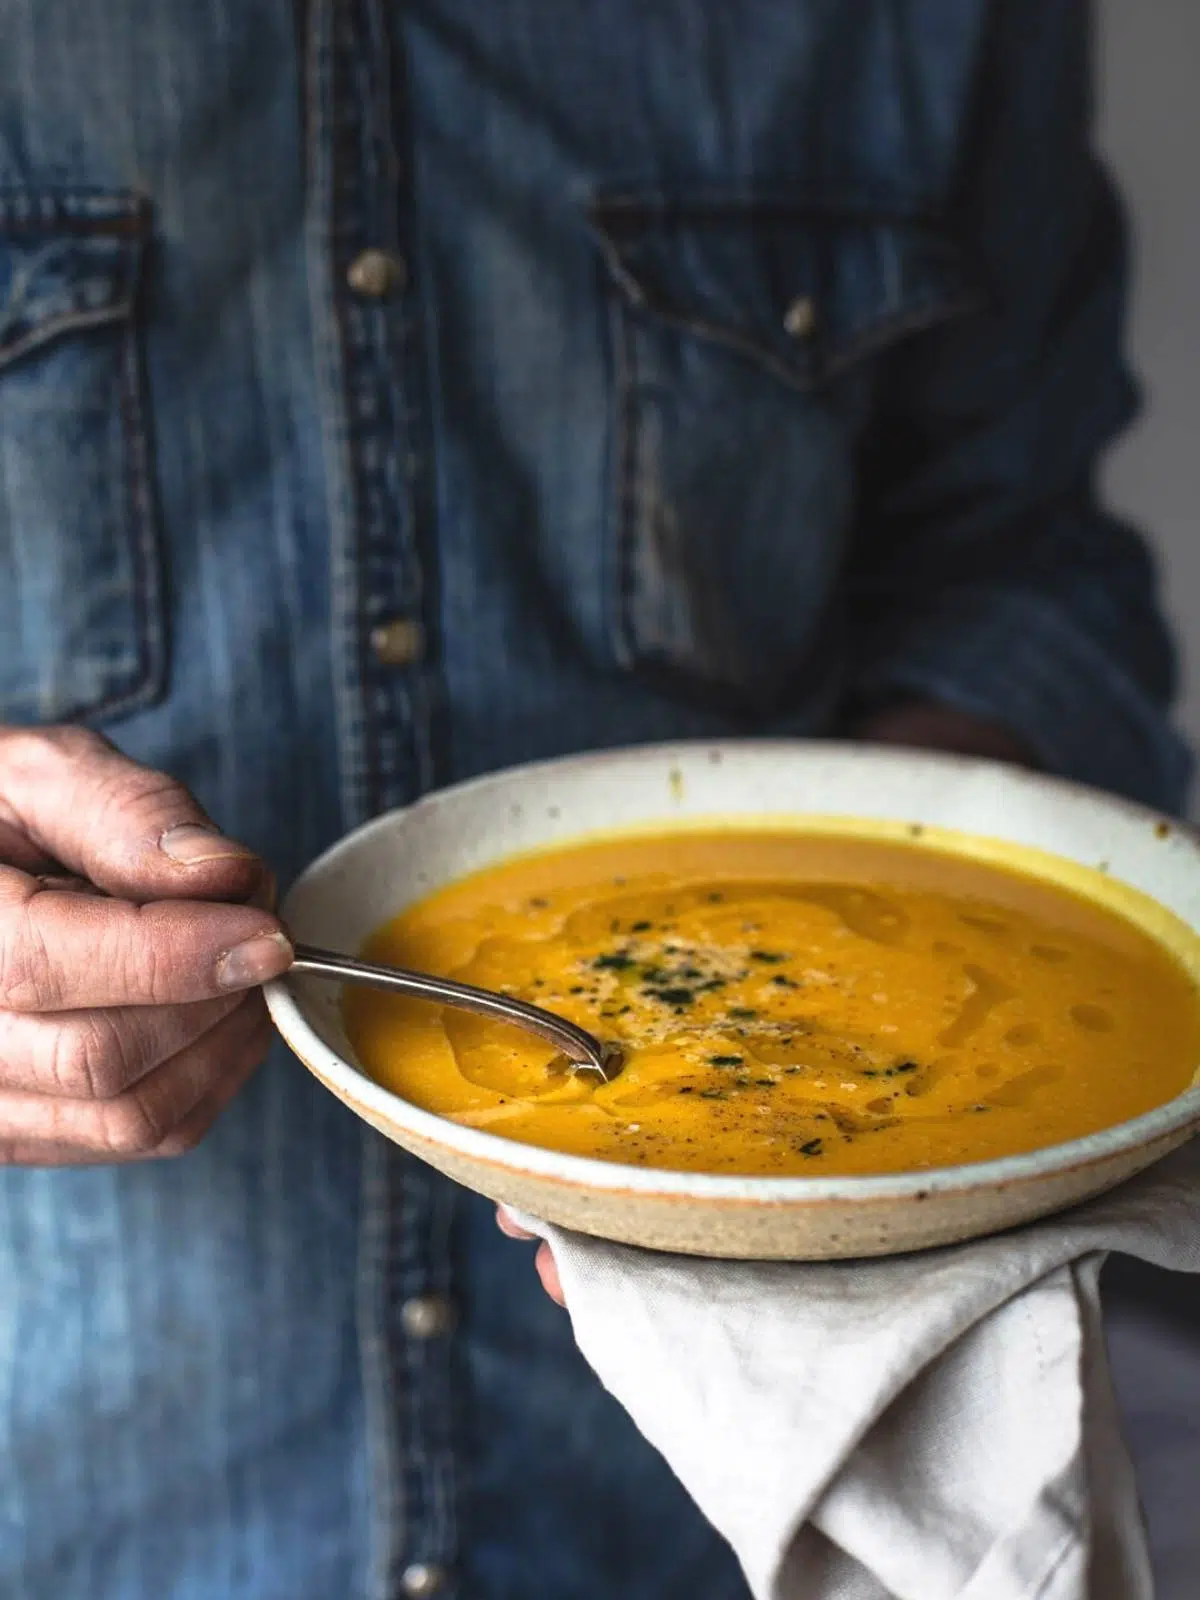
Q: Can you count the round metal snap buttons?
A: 5